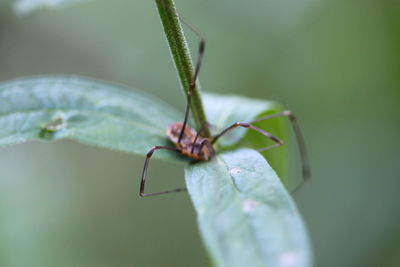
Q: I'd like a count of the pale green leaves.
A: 3